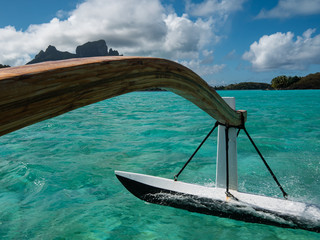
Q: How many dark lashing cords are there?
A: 3